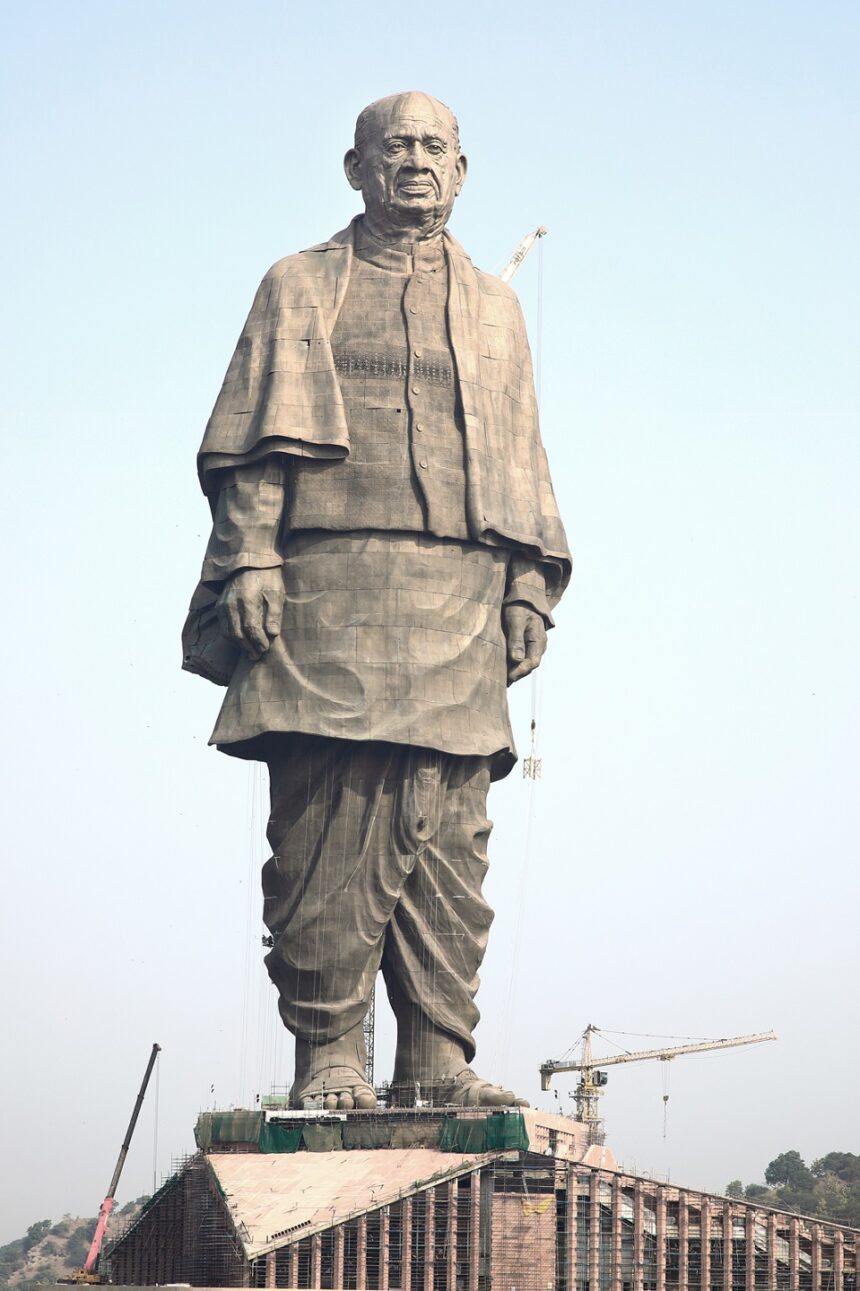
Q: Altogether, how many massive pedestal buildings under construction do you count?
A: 1